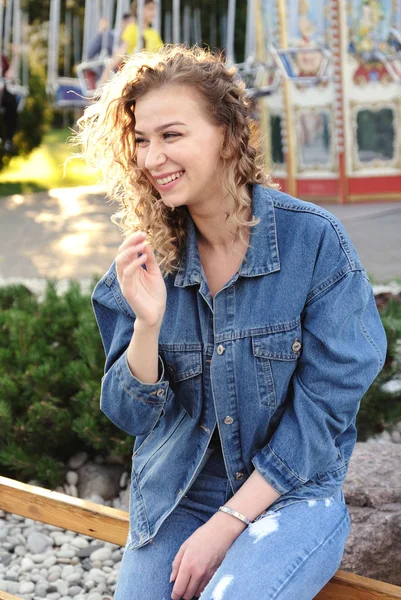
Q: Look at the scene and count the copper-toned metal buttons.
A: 5